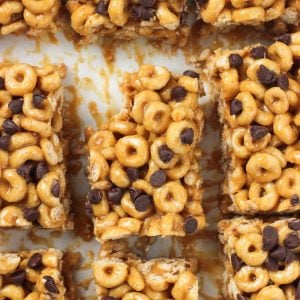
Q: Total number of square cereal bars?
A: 9